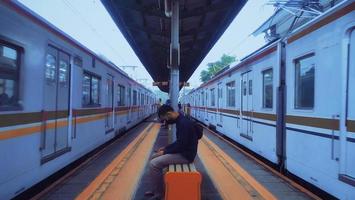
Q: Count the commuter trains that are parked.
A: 2